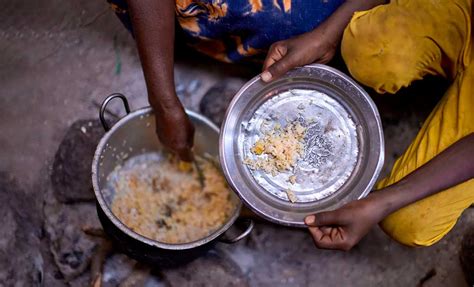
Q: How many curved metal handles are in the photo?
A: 2